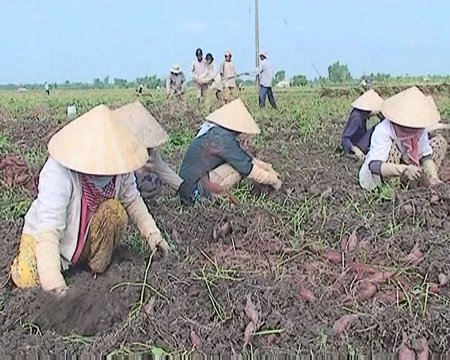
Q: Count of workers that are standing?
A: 5